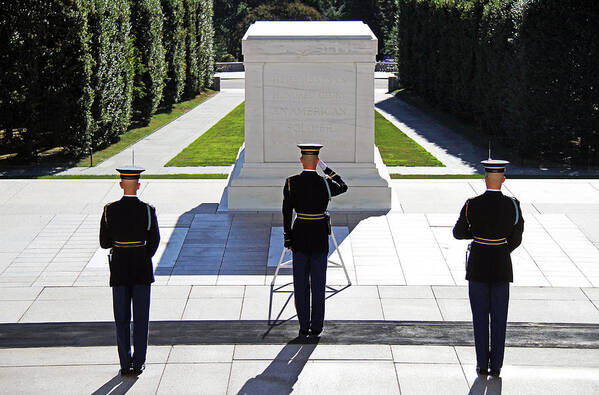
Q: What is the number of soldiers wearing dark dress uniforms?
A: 3